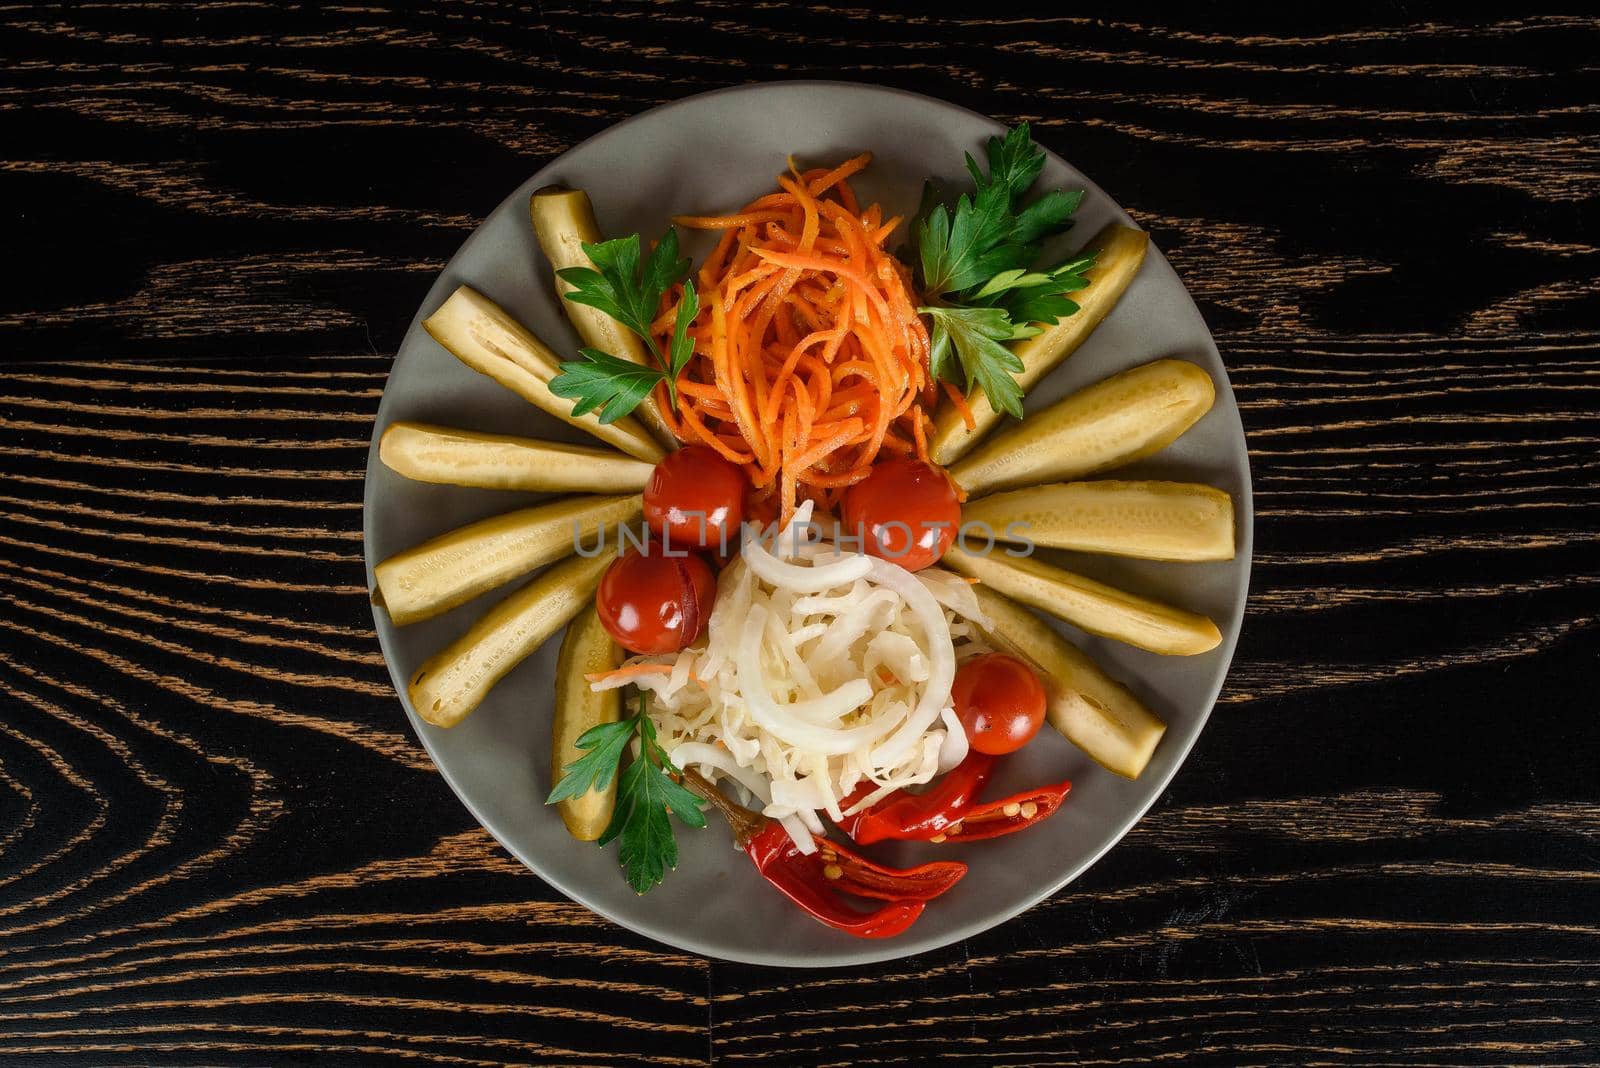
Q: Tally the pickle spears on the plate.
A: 11